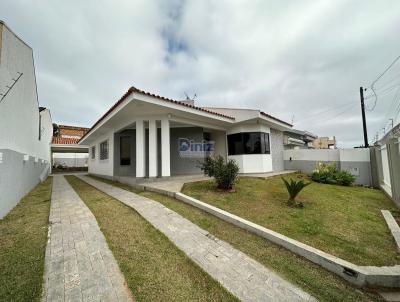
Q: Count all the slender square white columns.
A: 3